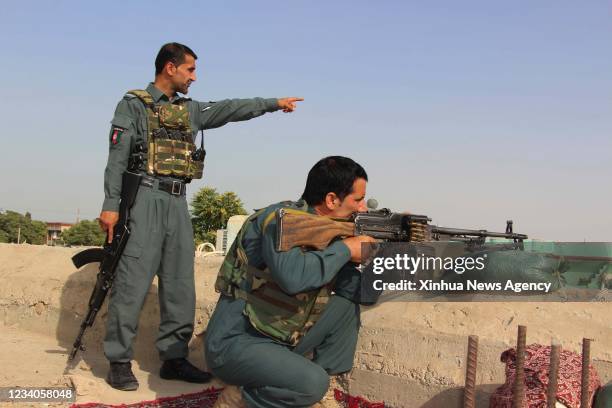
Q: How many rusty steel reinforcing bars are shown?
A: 4